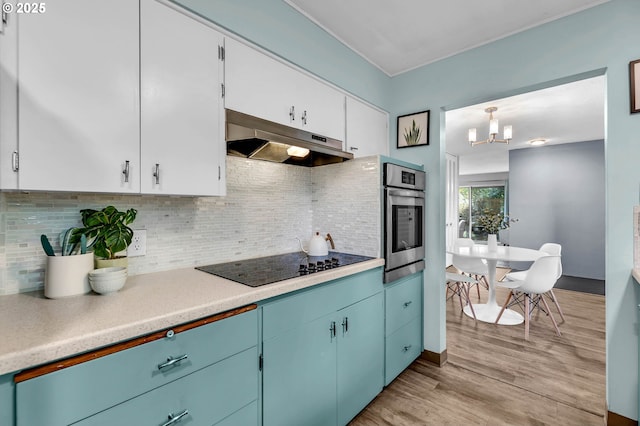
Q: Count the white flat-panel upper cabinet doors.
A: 5